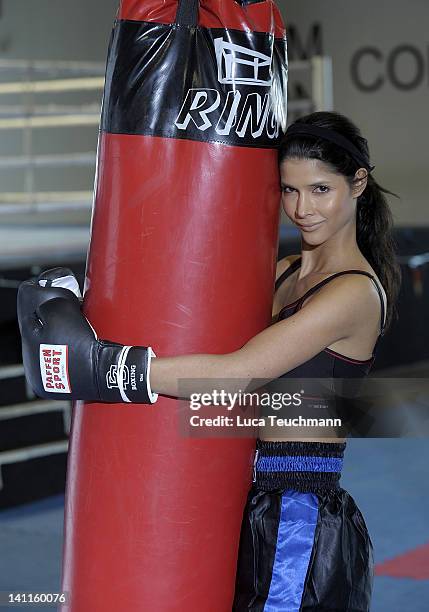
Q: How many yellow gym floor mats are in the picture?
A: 0